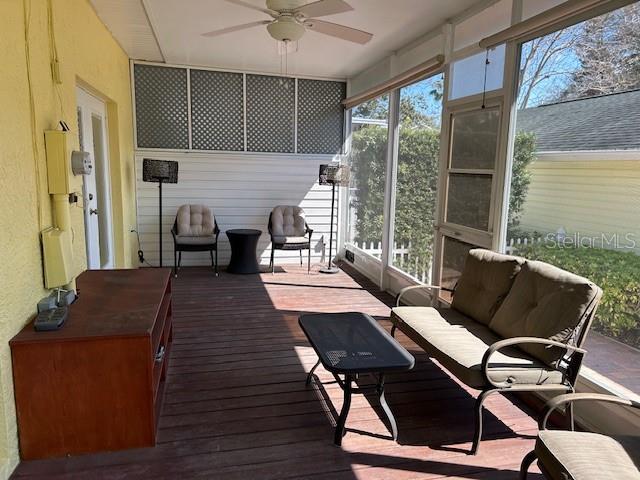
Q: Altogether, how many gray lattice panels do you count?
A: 4